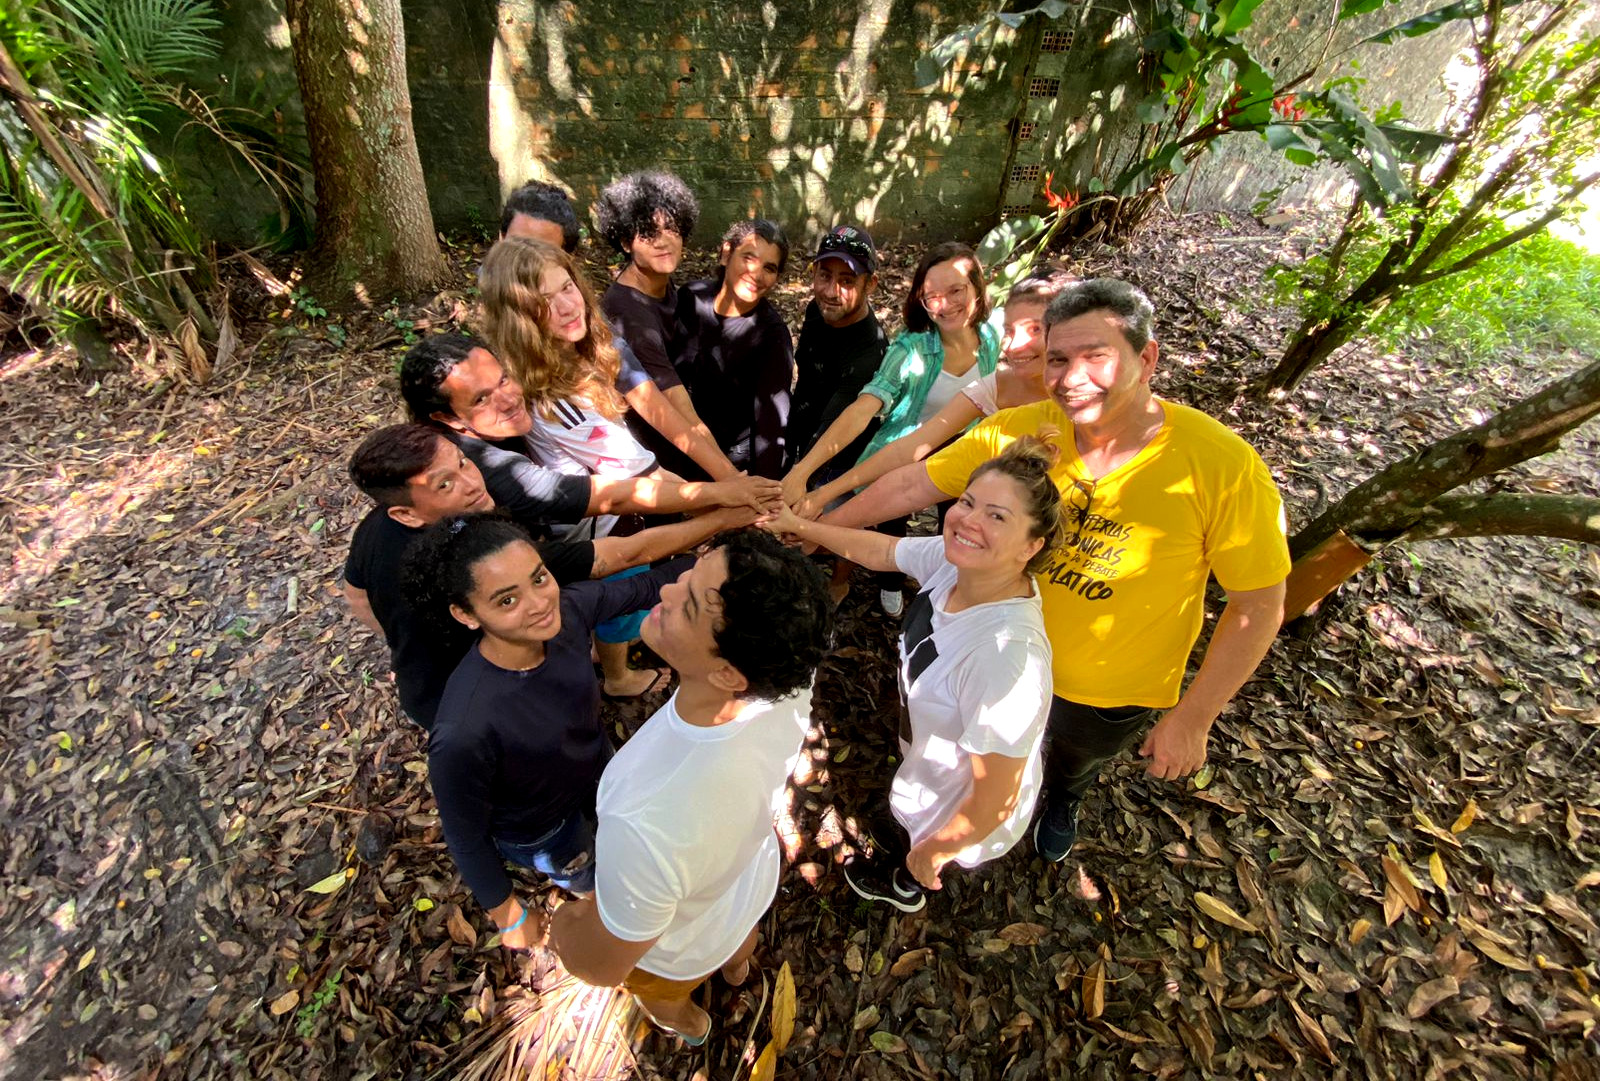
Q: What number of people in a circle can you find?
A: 13